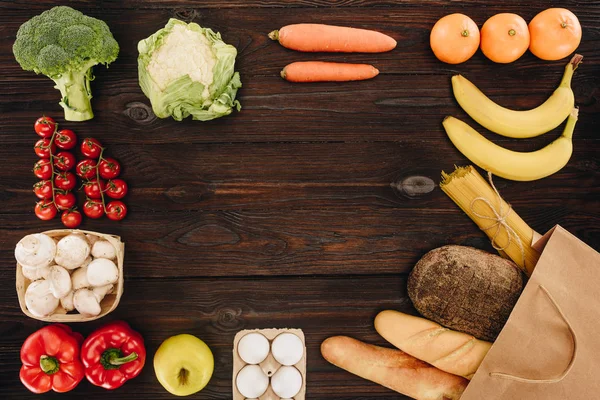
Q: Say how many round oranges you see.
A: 3